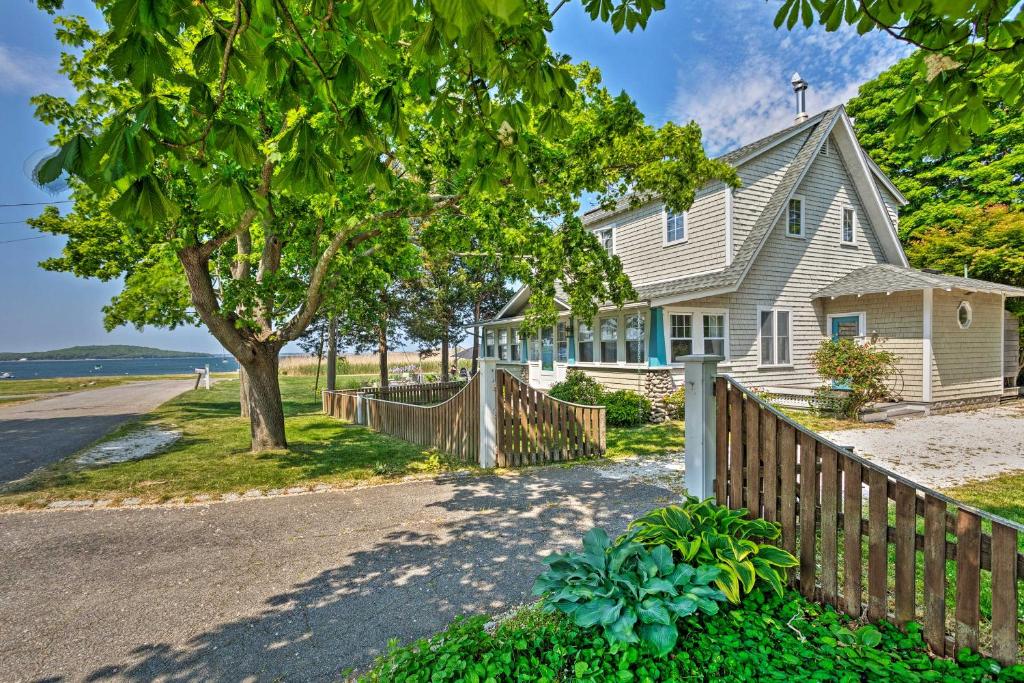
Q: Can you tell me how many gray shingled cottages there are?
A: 1